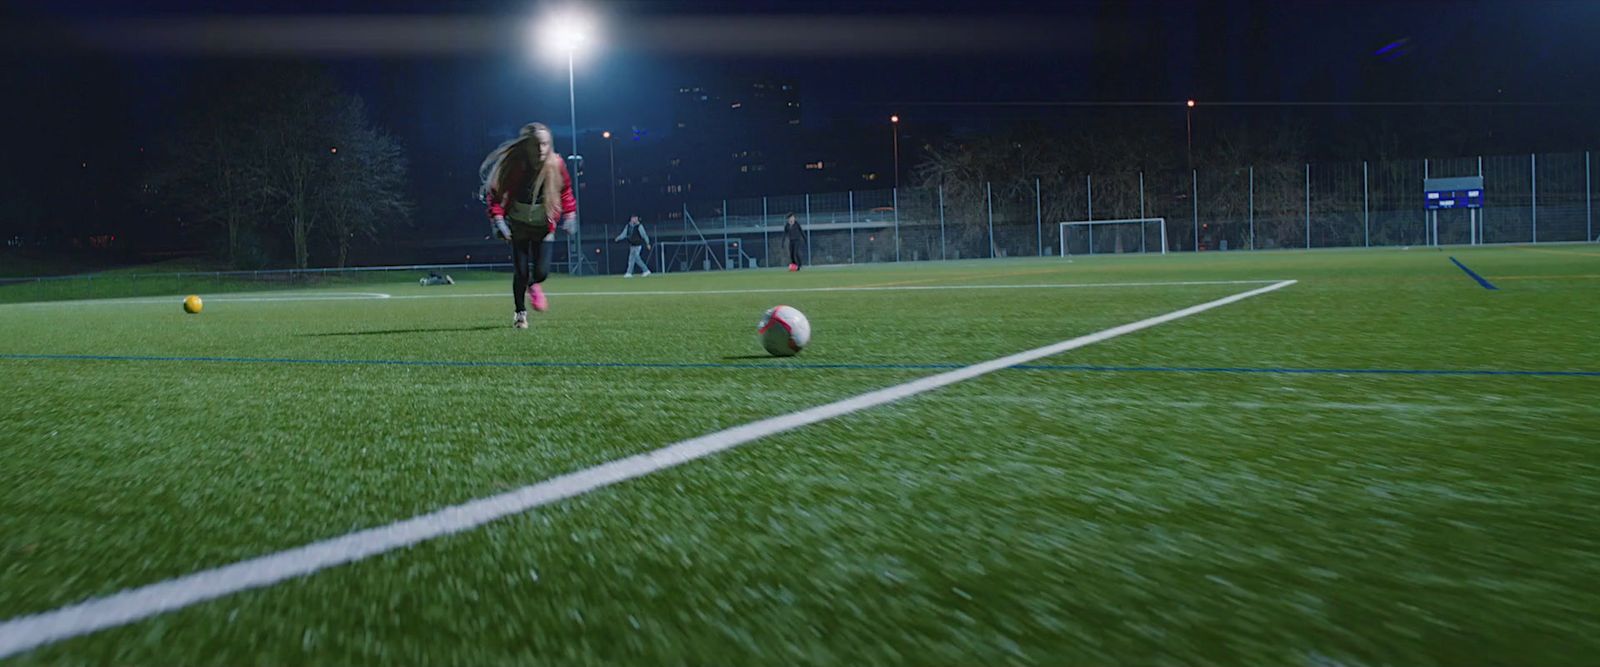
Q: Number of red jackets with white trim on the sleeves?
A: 1